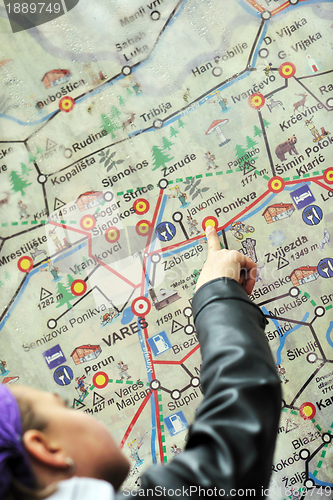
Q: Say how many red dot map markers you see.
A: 15